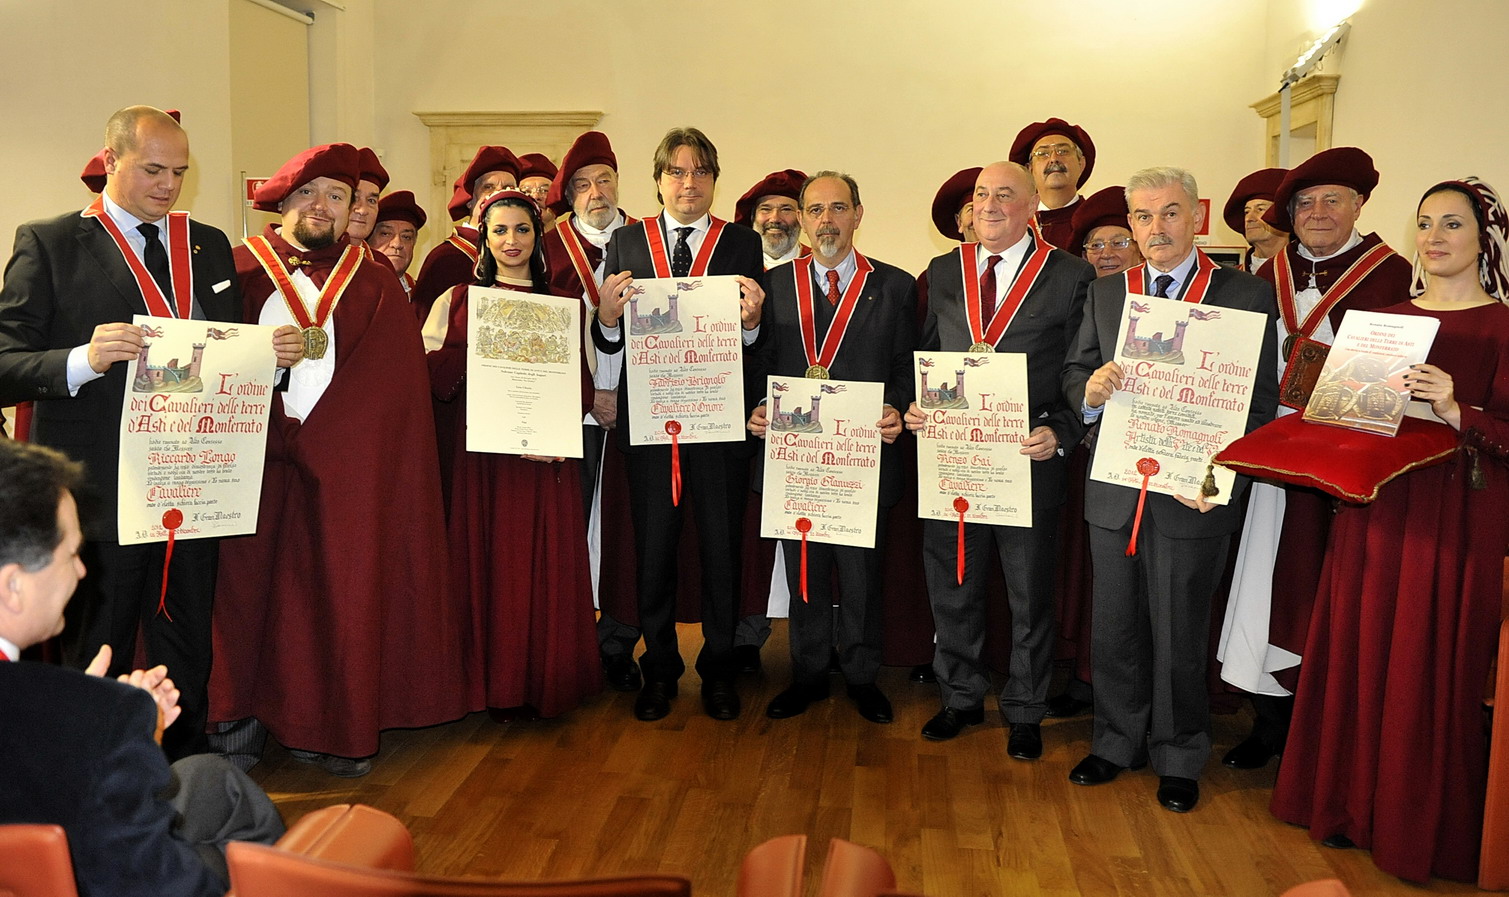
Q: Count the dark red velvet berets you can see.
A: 13